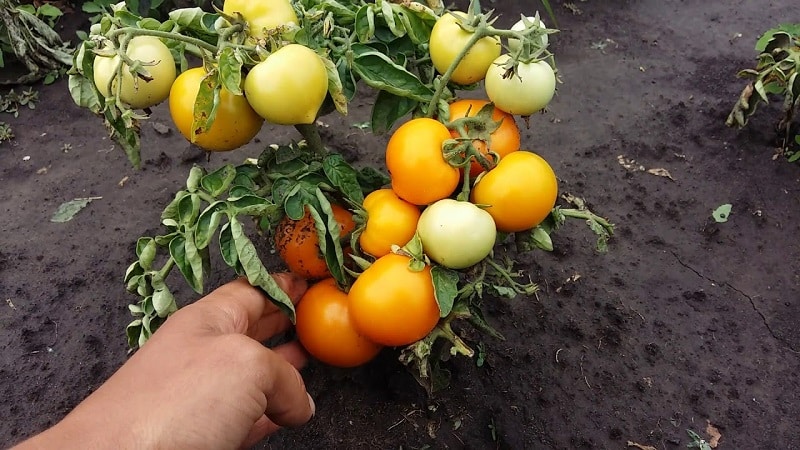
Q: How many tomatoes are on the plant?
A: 15